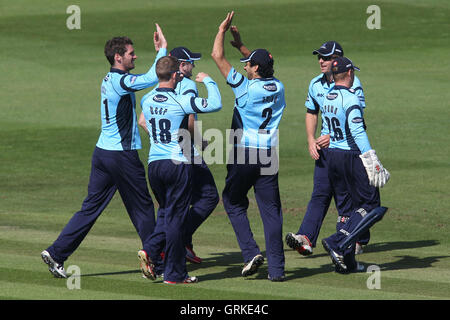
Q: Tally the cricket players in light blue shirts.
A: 6